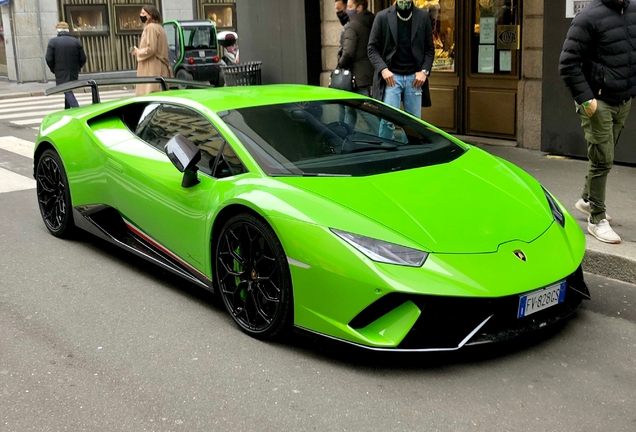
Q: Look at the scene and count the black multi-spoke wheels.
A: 2